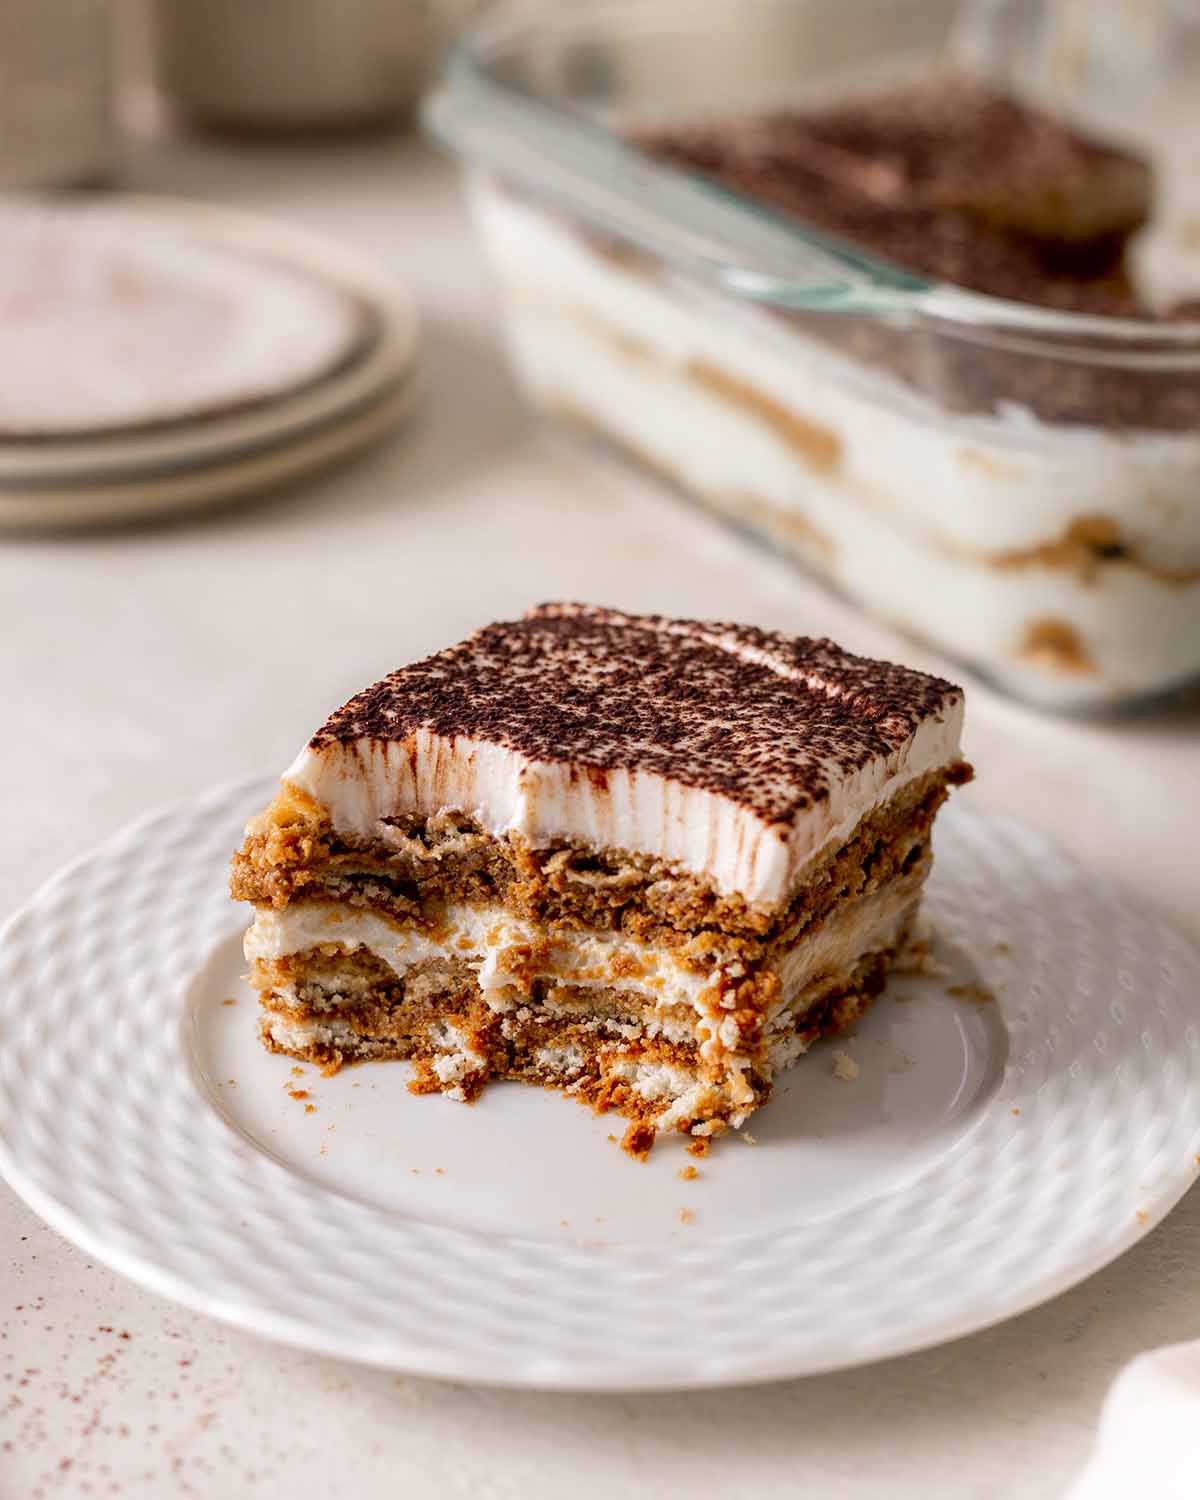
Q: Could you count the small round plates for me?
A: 4